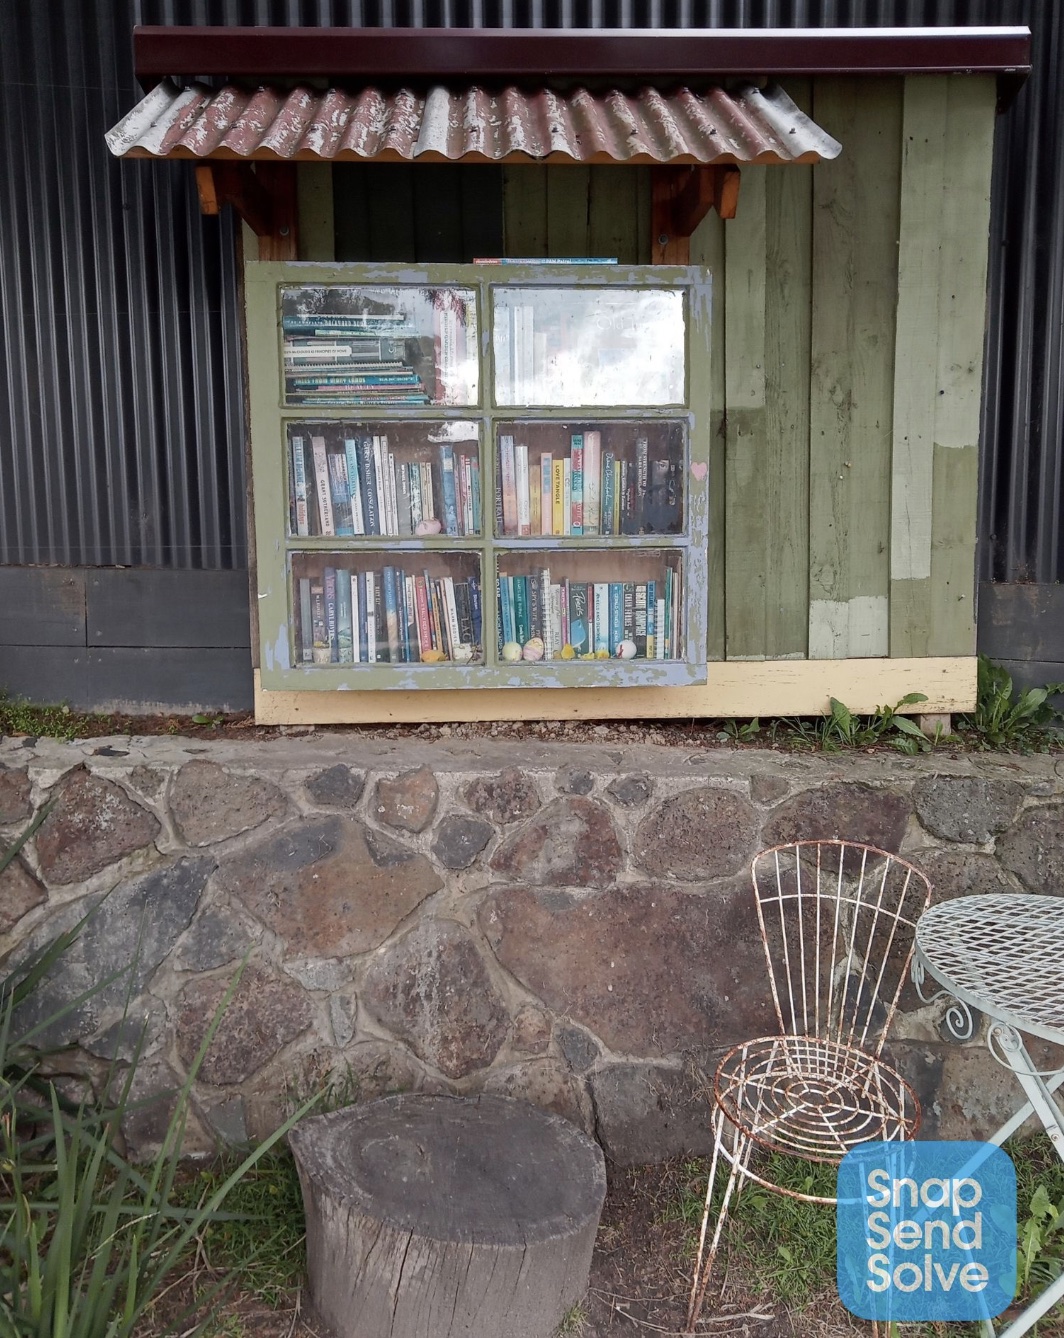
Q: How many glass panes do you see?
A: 6